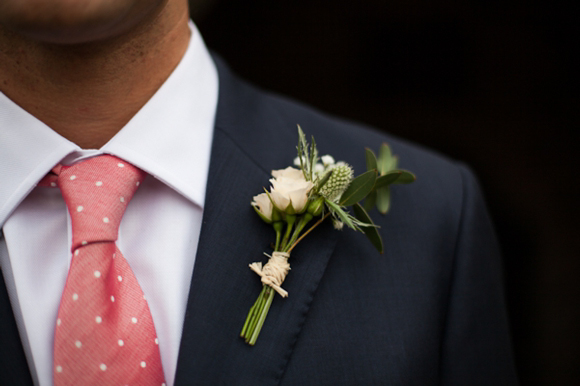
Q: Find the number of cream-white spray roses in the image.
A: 2